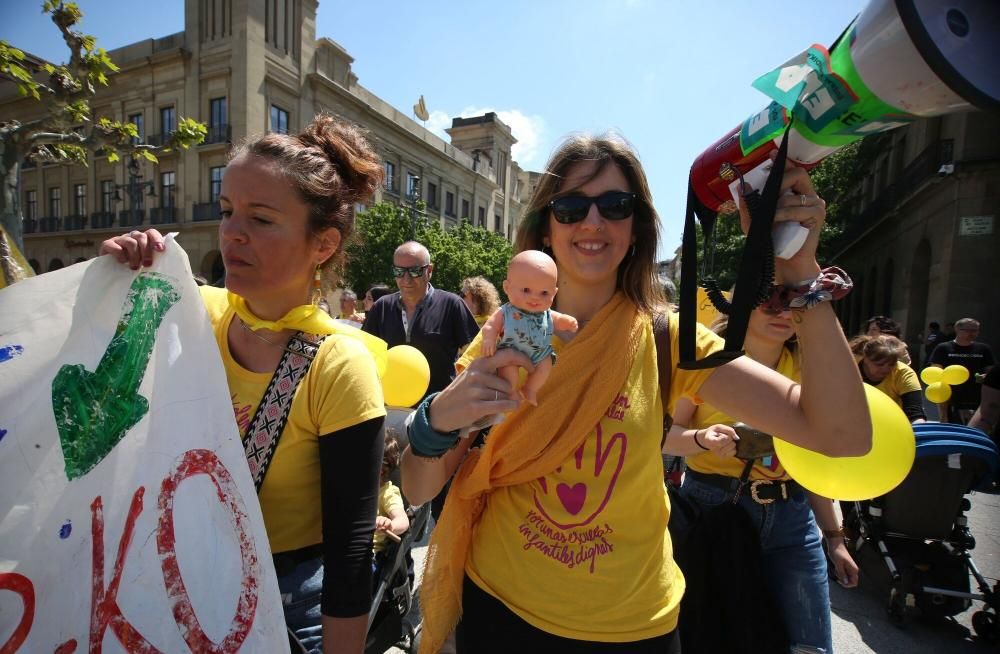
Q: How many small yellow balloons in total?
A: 3